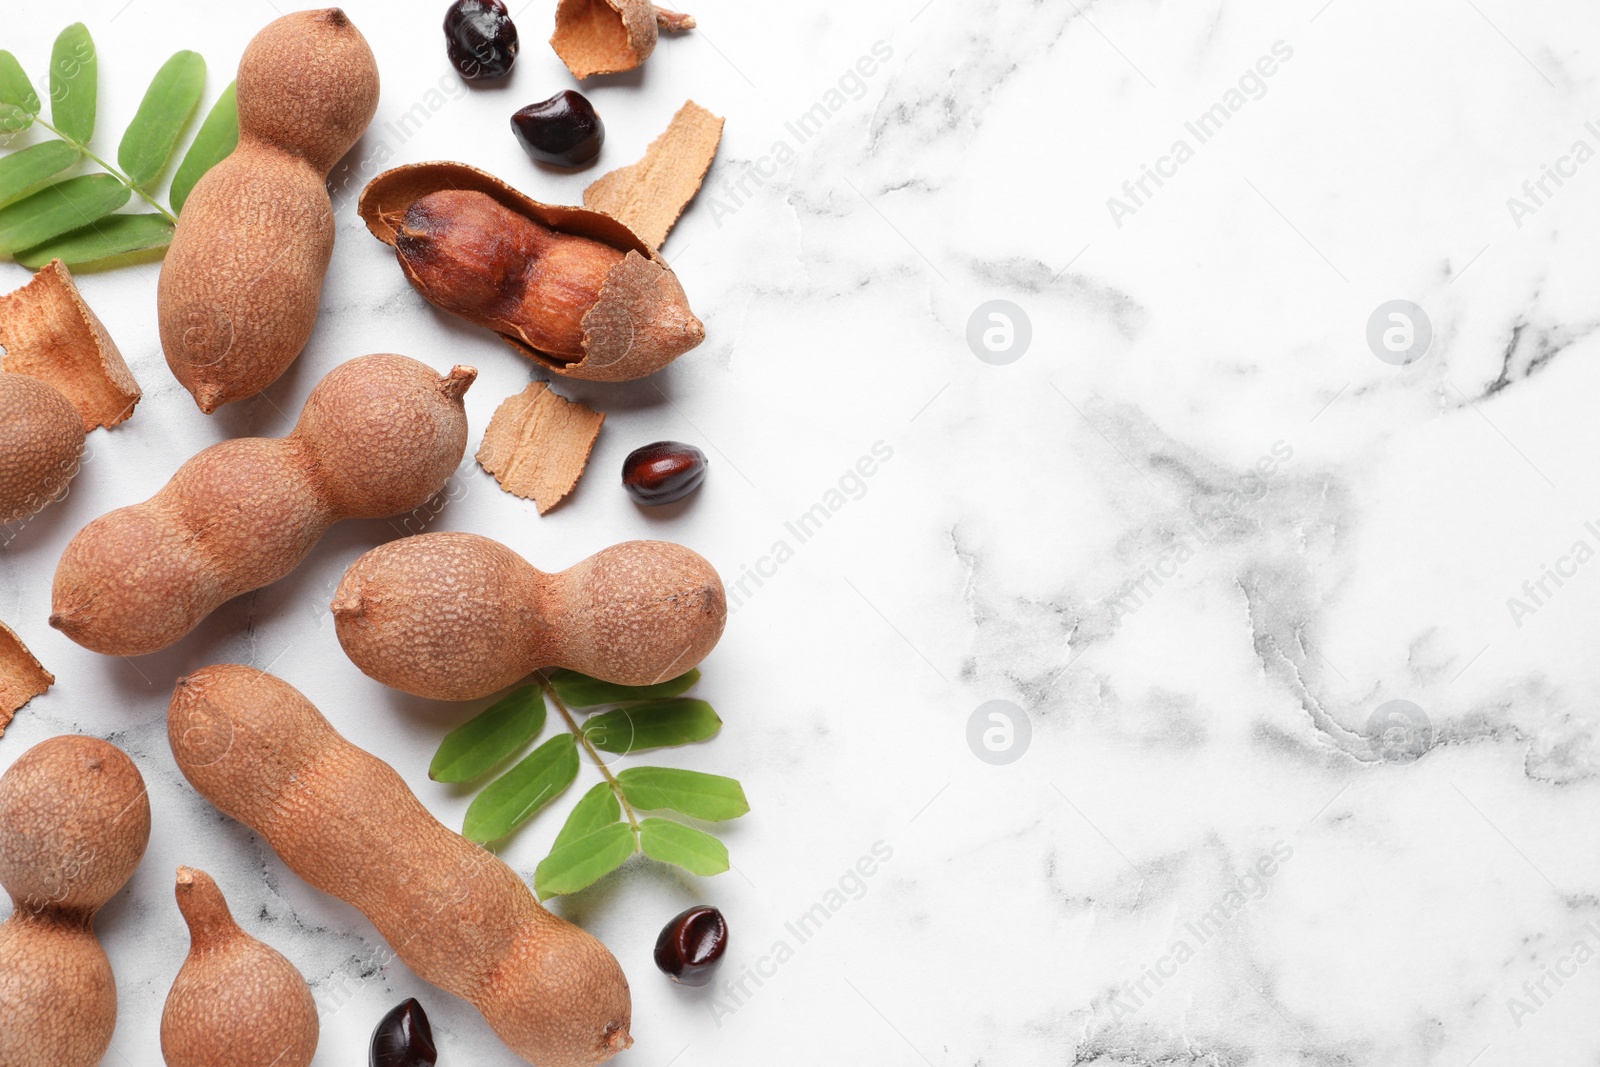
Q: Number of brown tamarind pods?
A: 8